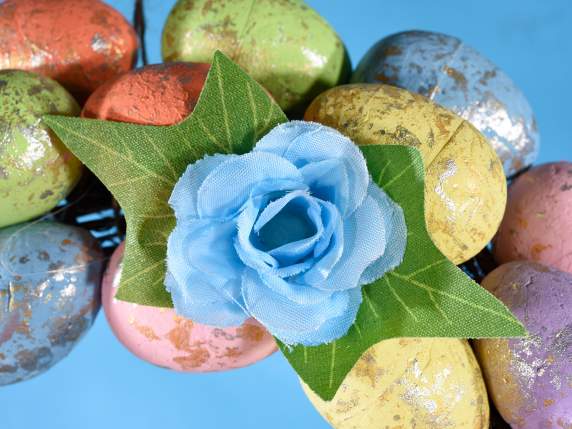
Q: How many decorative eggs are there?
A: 11